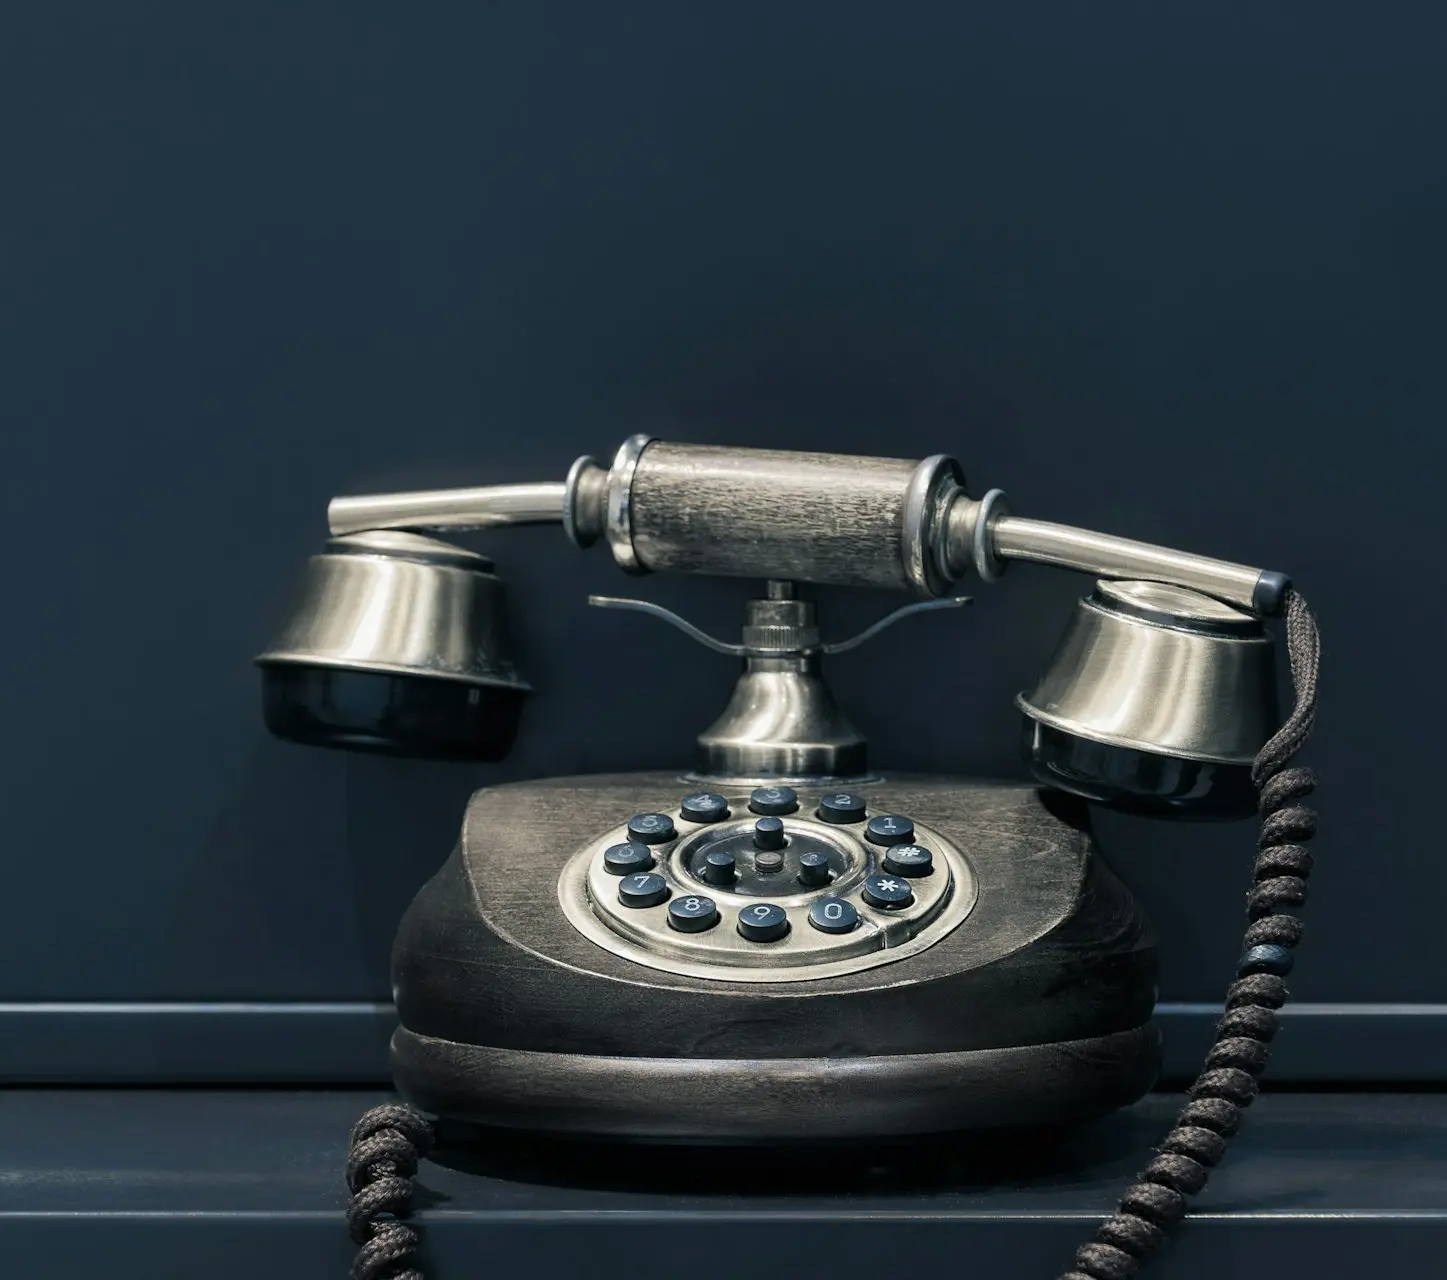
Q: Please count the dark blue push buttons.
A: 15